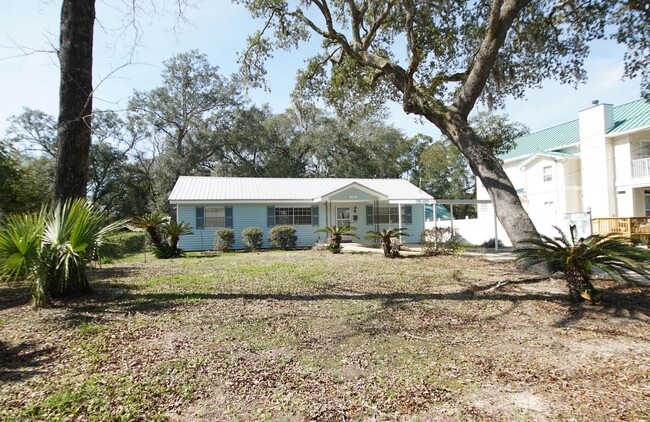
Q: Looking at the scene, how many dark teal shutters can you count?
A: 6